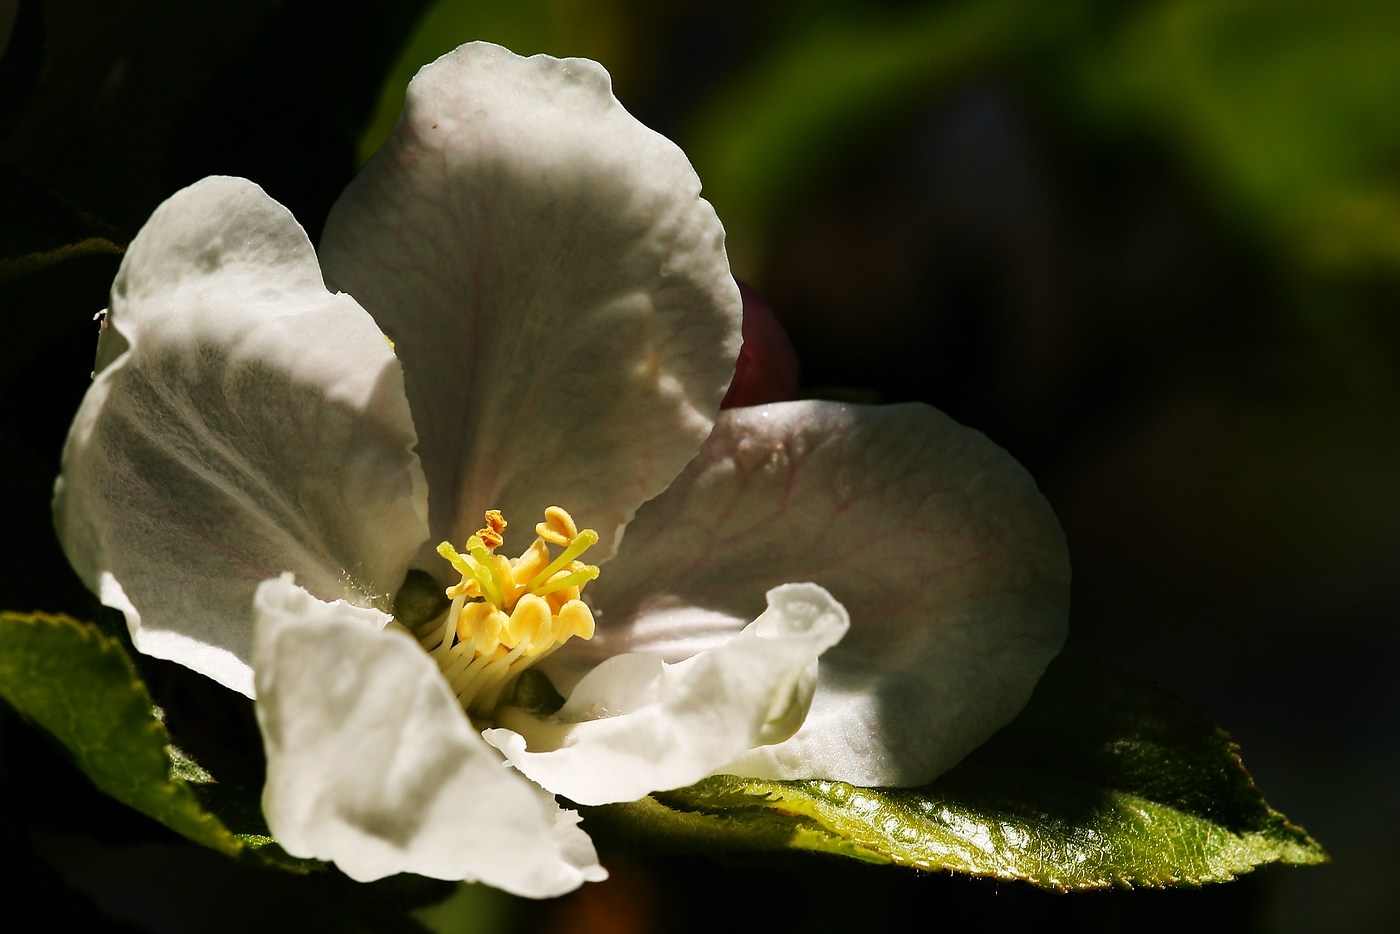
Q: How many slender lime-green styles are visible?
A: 5